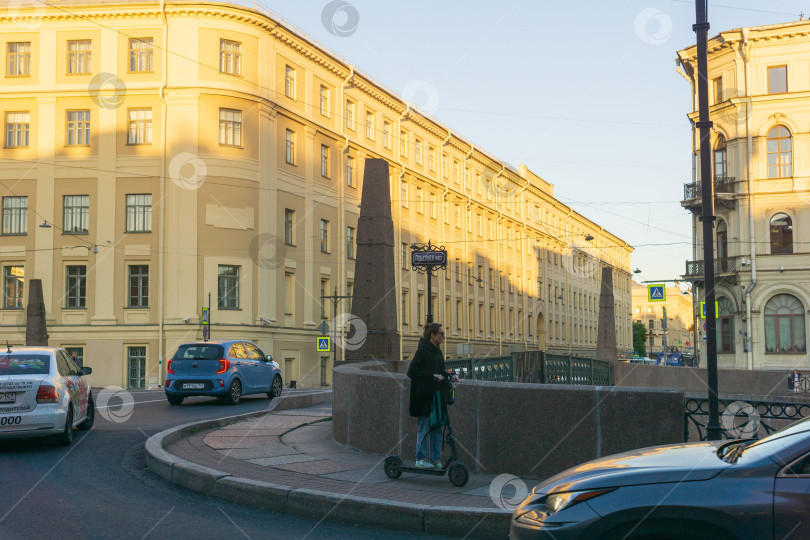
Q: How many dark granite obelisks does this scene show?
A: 3